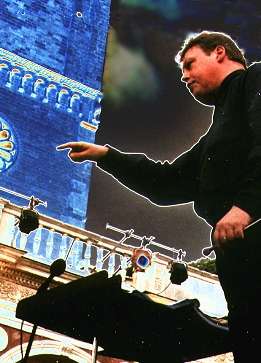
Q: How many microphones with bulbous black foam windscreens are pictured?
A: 1